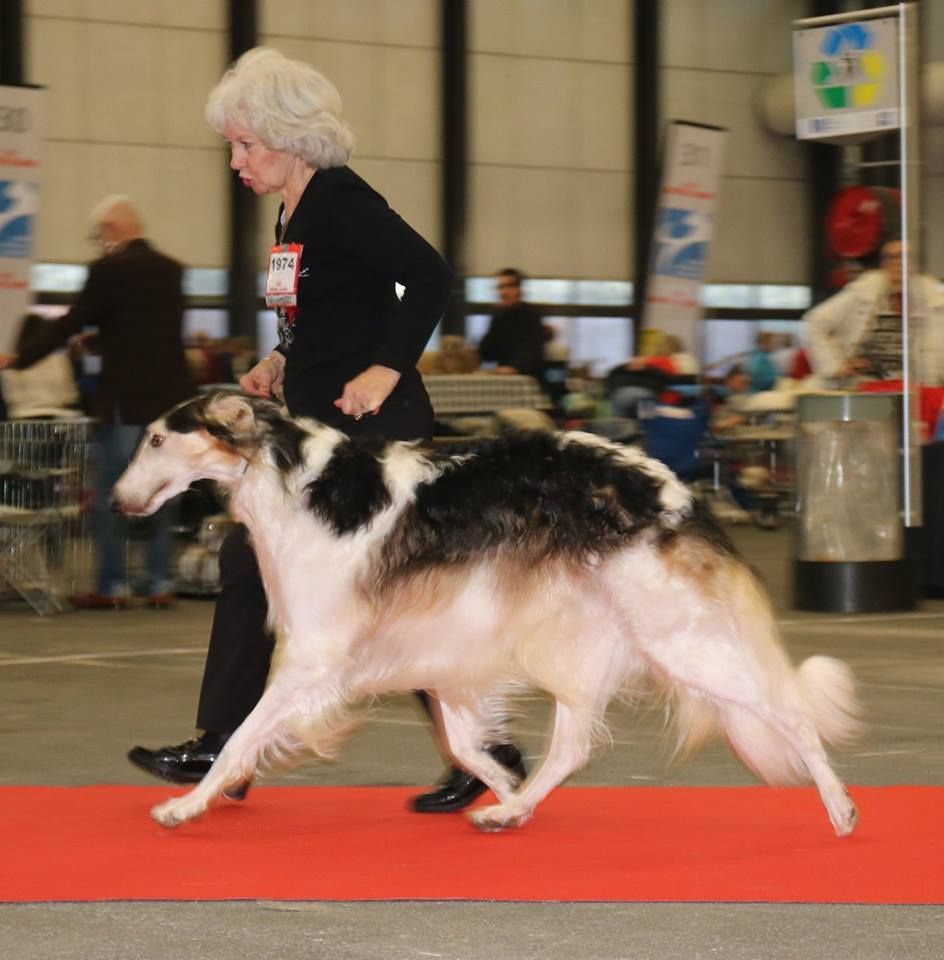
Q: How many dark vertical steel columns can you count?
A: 5